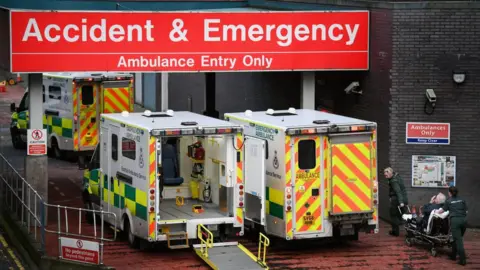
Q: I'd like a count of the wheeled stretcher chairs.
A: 1